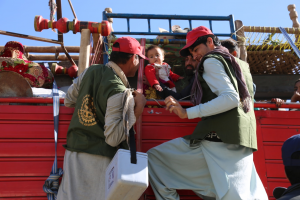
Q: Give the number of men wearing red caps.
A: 2